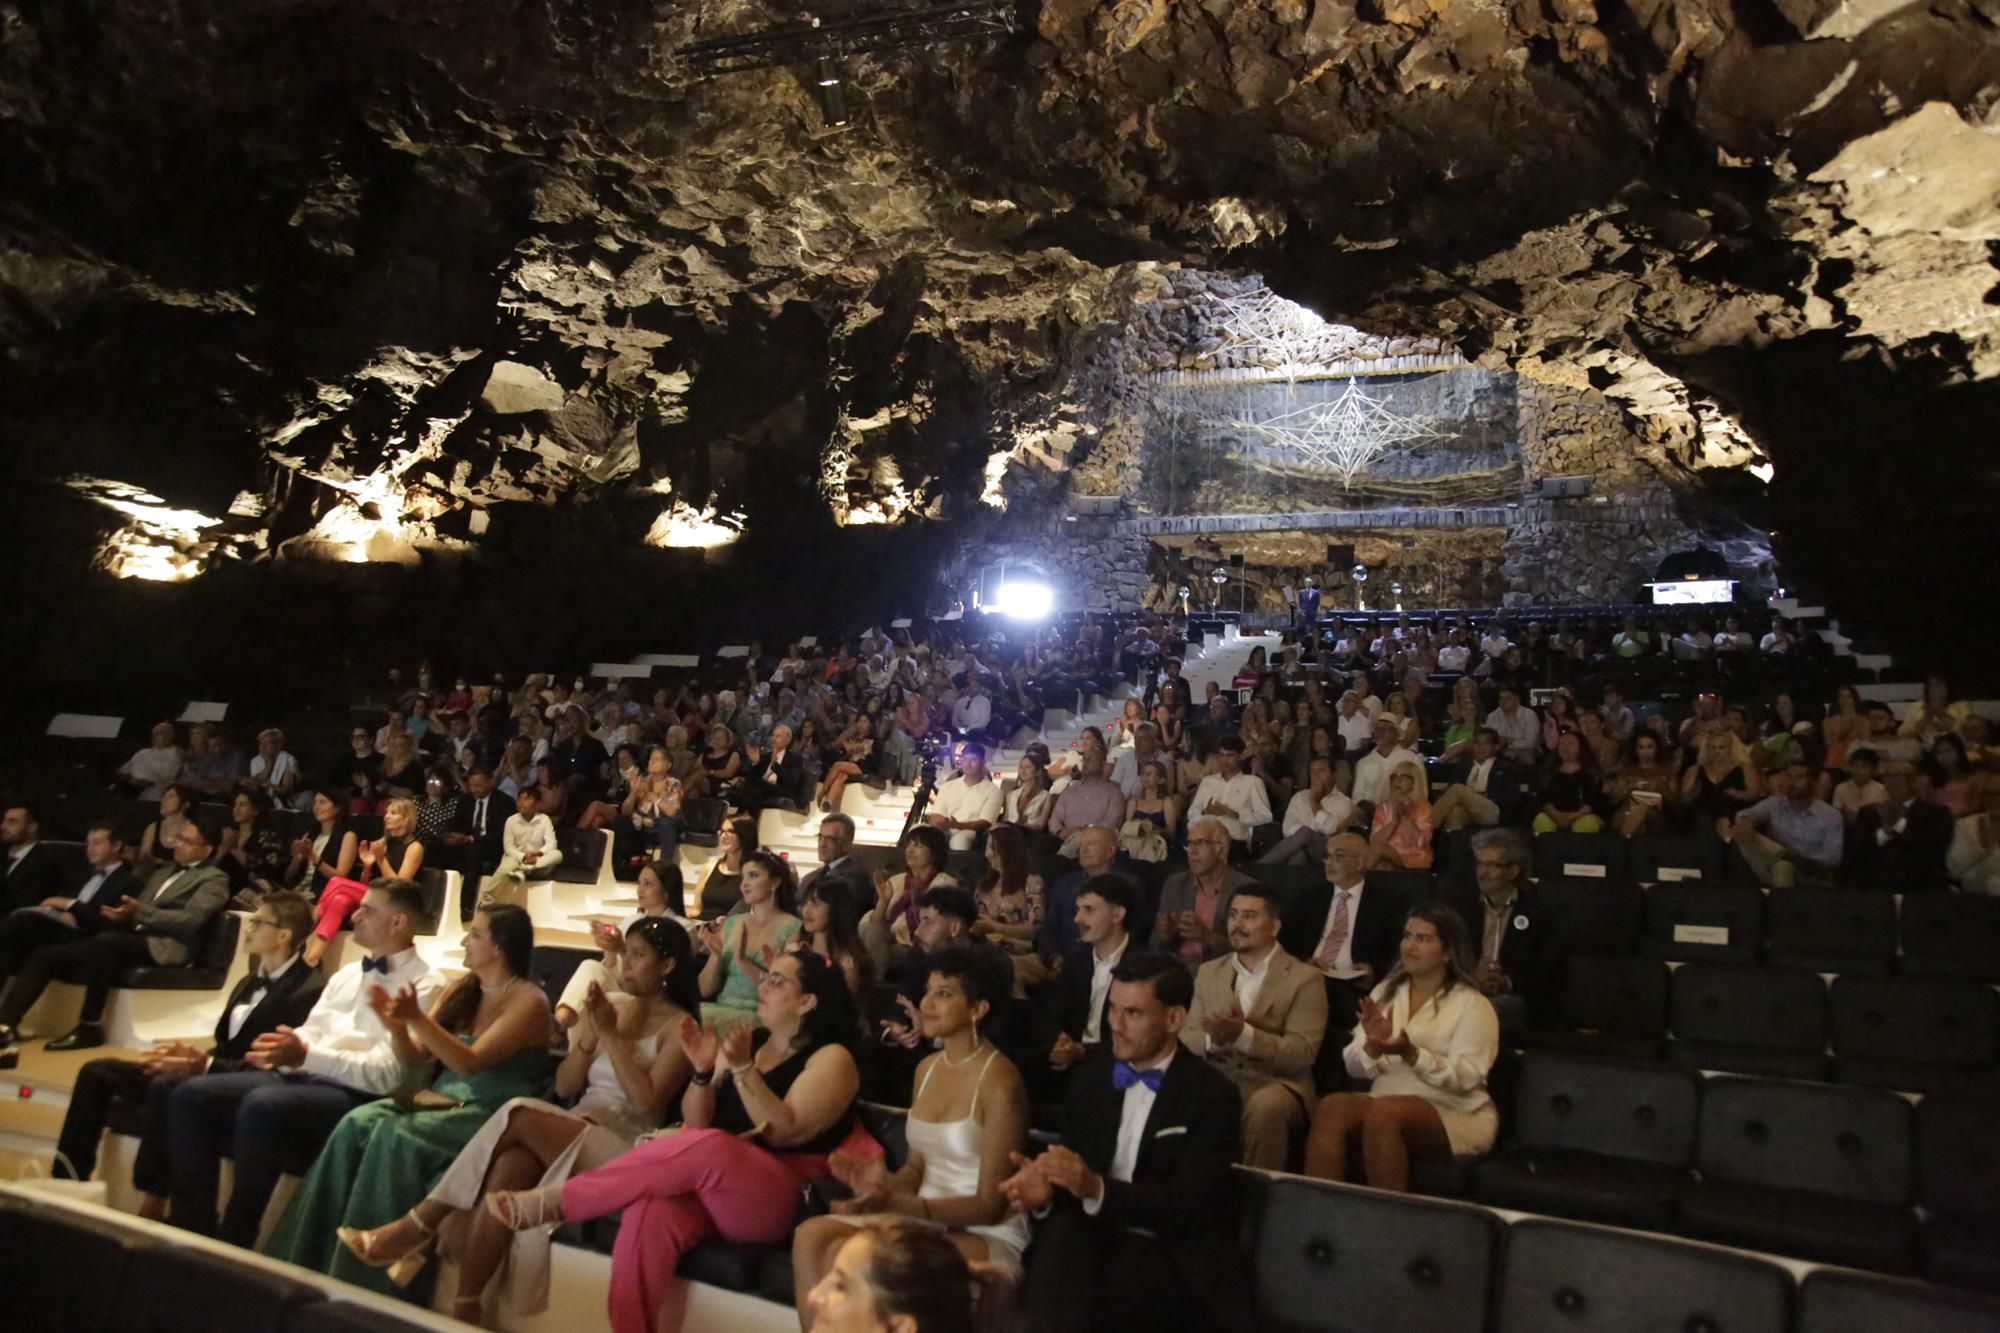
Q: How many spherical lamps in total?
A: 4